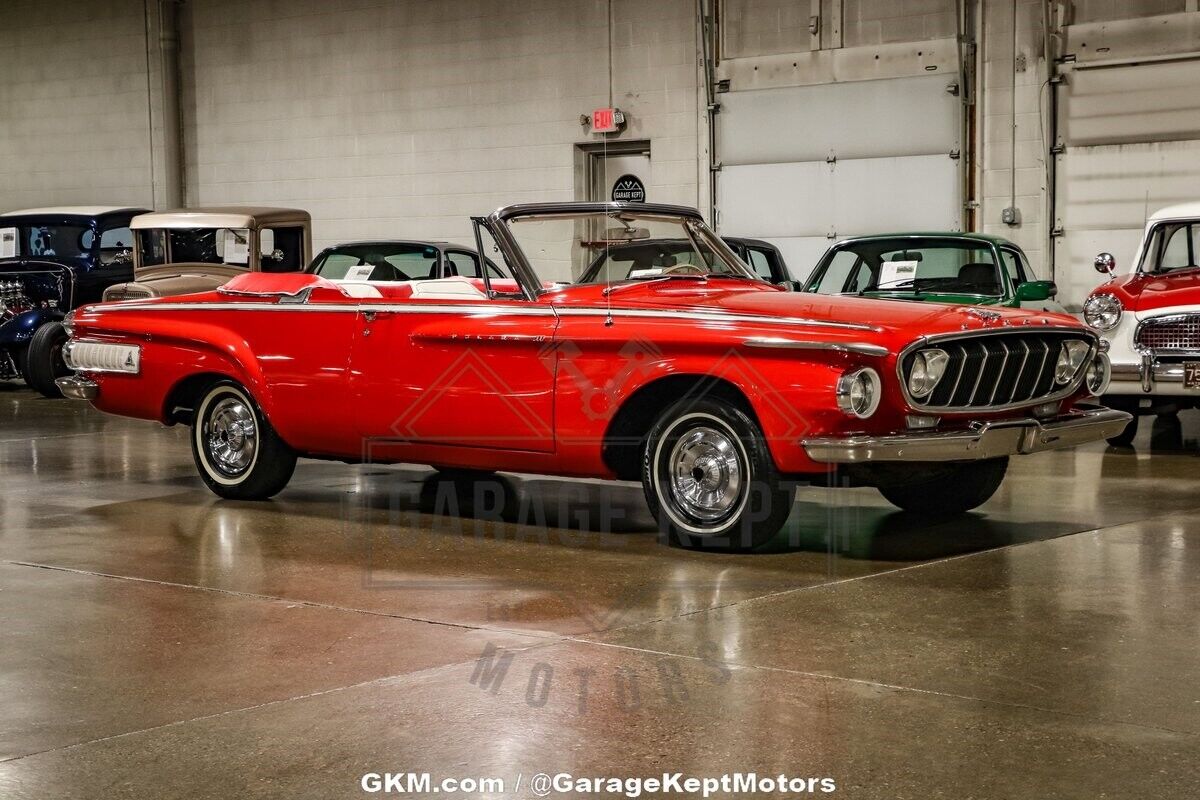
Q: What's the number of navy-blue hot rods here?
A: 1